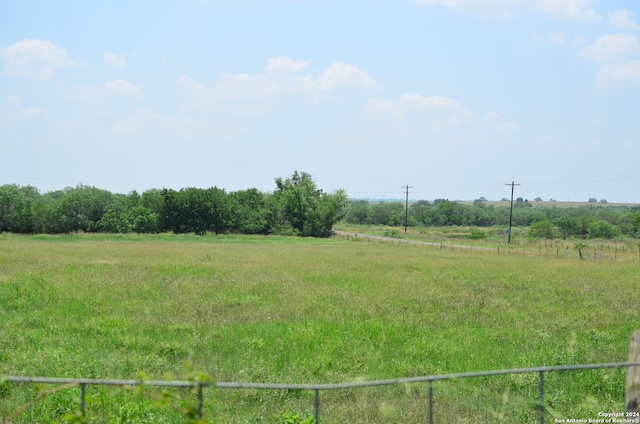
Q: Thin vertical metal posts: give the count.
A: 5